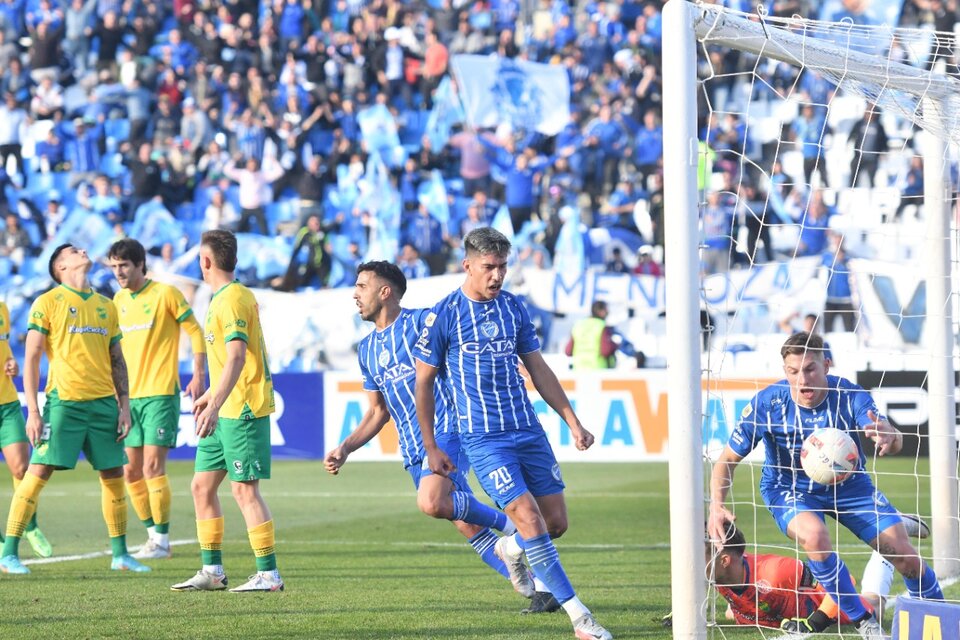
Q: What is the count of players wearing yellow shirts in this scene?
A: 4